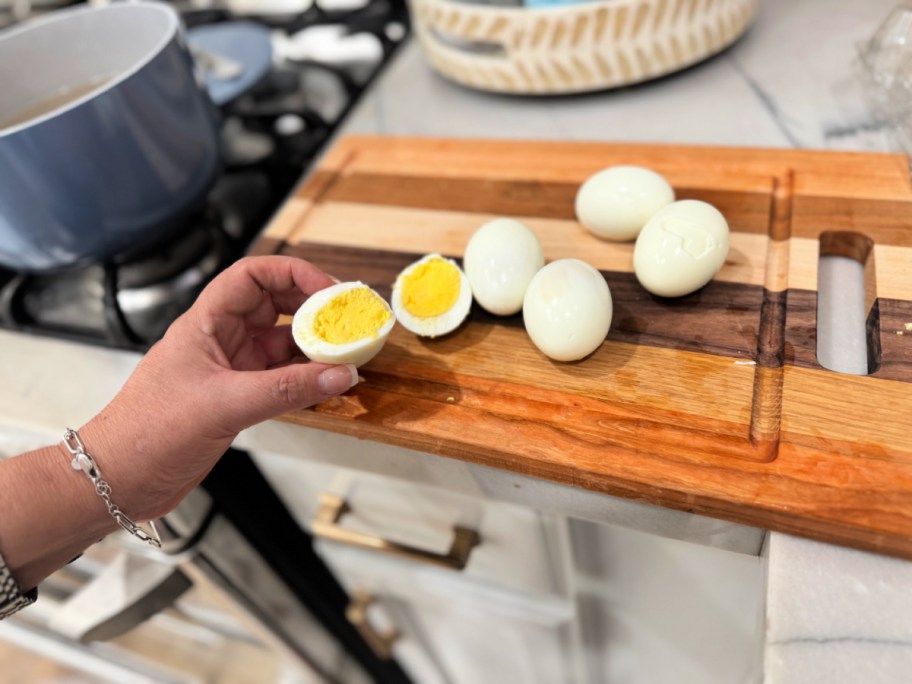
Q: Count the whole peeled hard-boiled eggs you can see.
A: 4